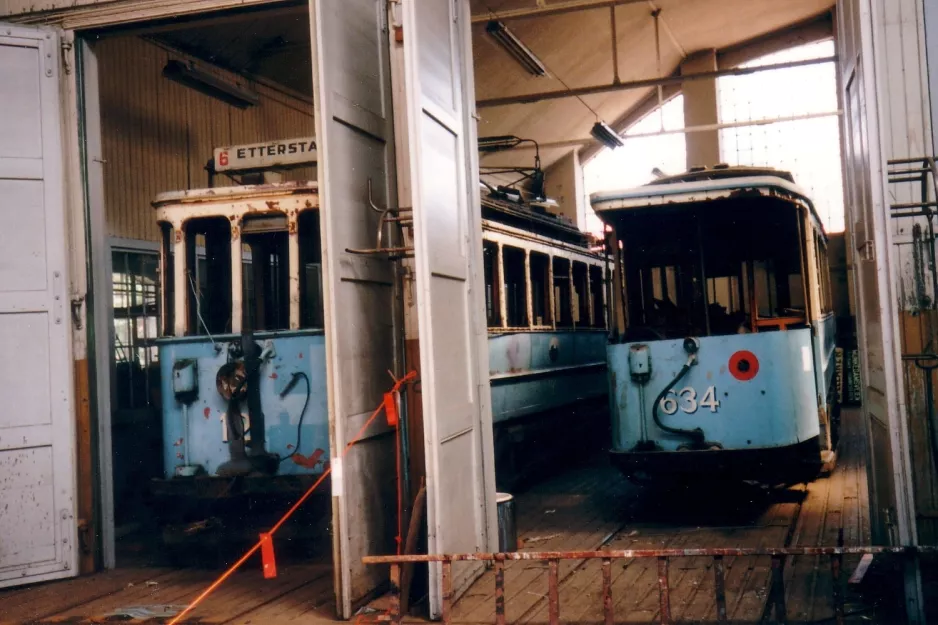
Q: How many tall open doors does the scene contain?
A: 4